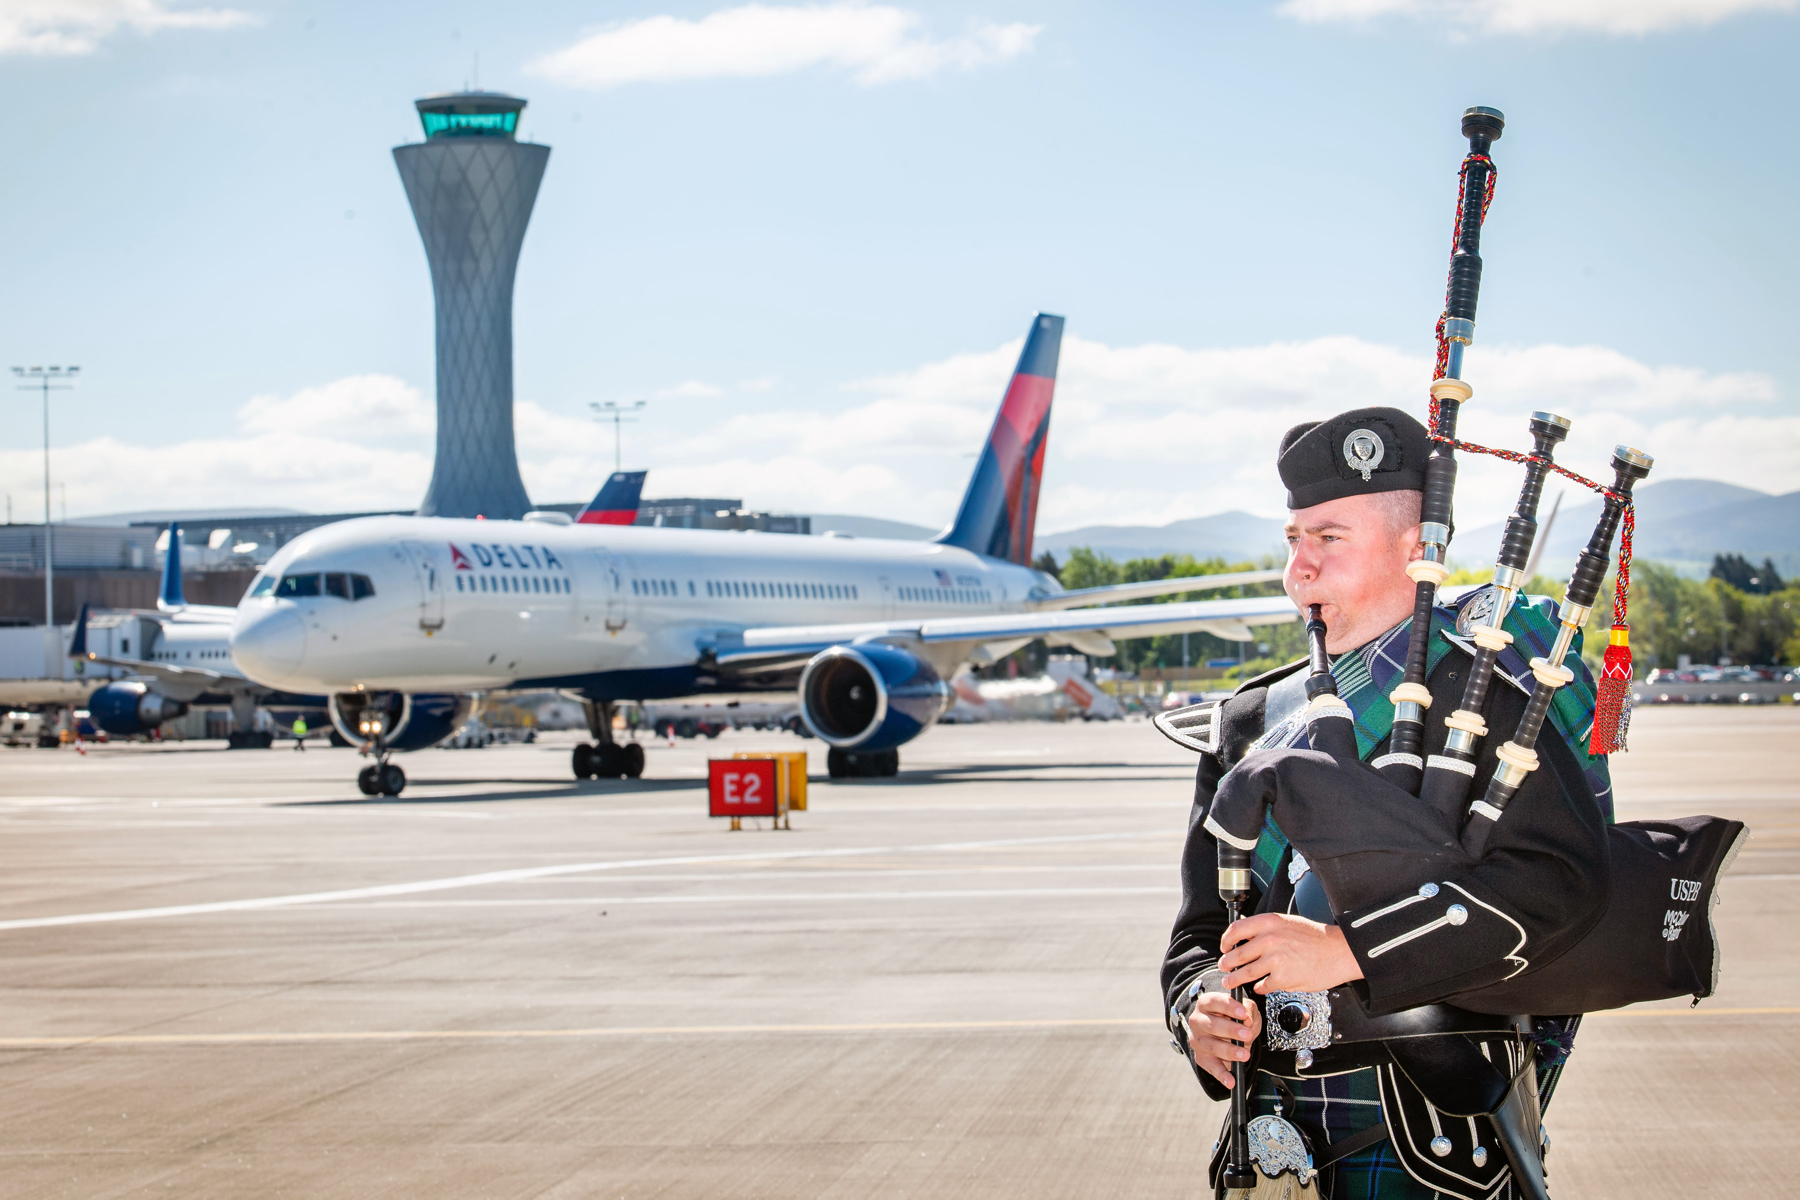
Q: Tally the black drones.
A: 3